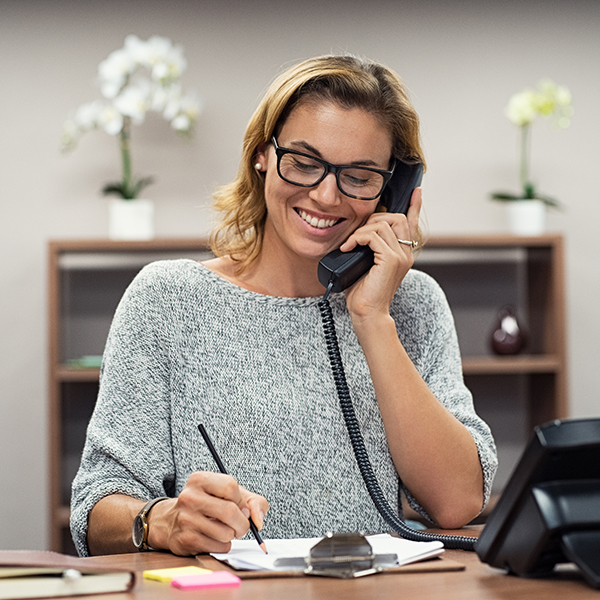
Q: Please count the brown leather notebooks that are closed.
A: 1